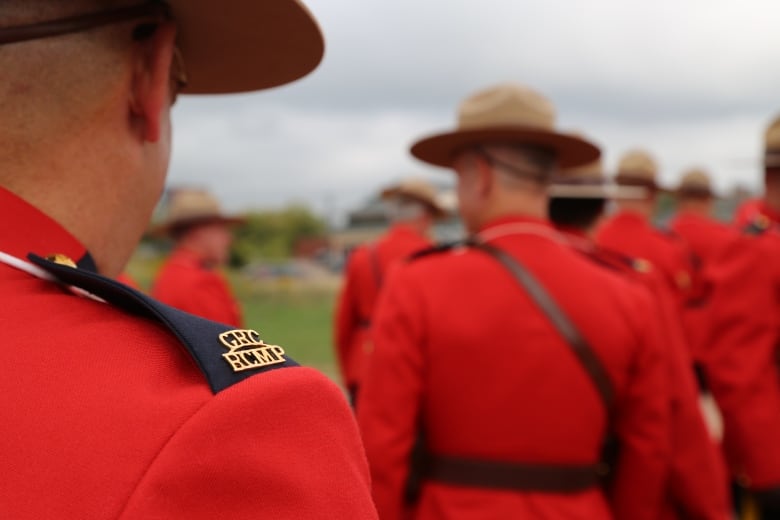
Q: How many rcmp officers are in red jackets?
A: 8